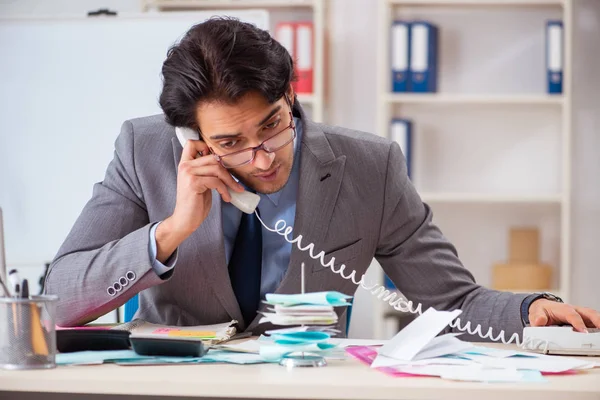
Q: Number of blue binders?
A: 4